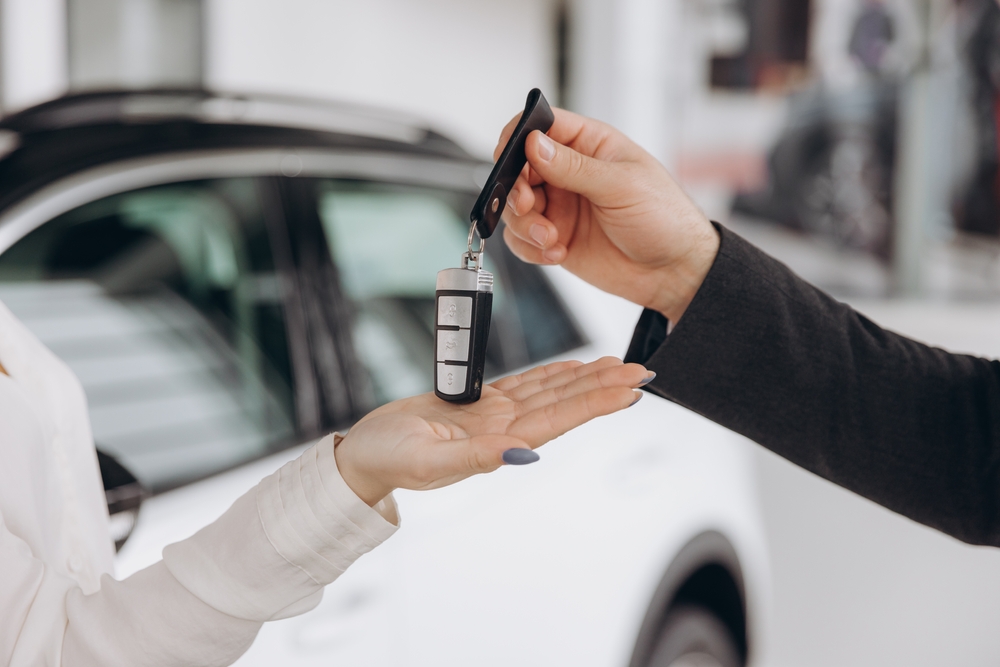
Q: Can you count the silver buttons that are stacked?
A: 3